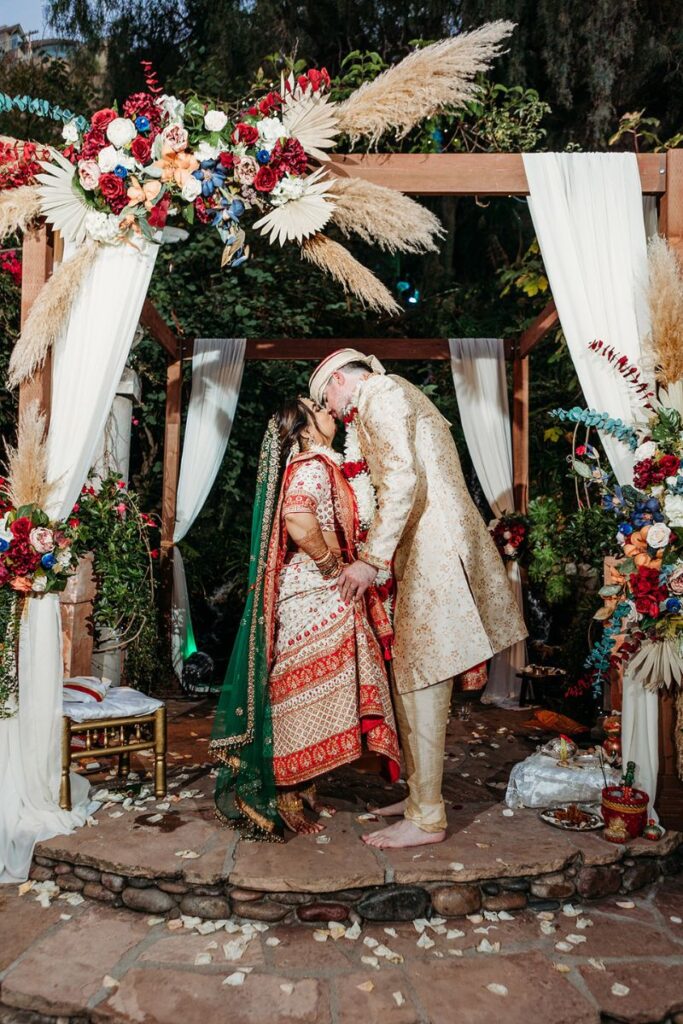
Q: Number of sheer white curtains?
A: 4